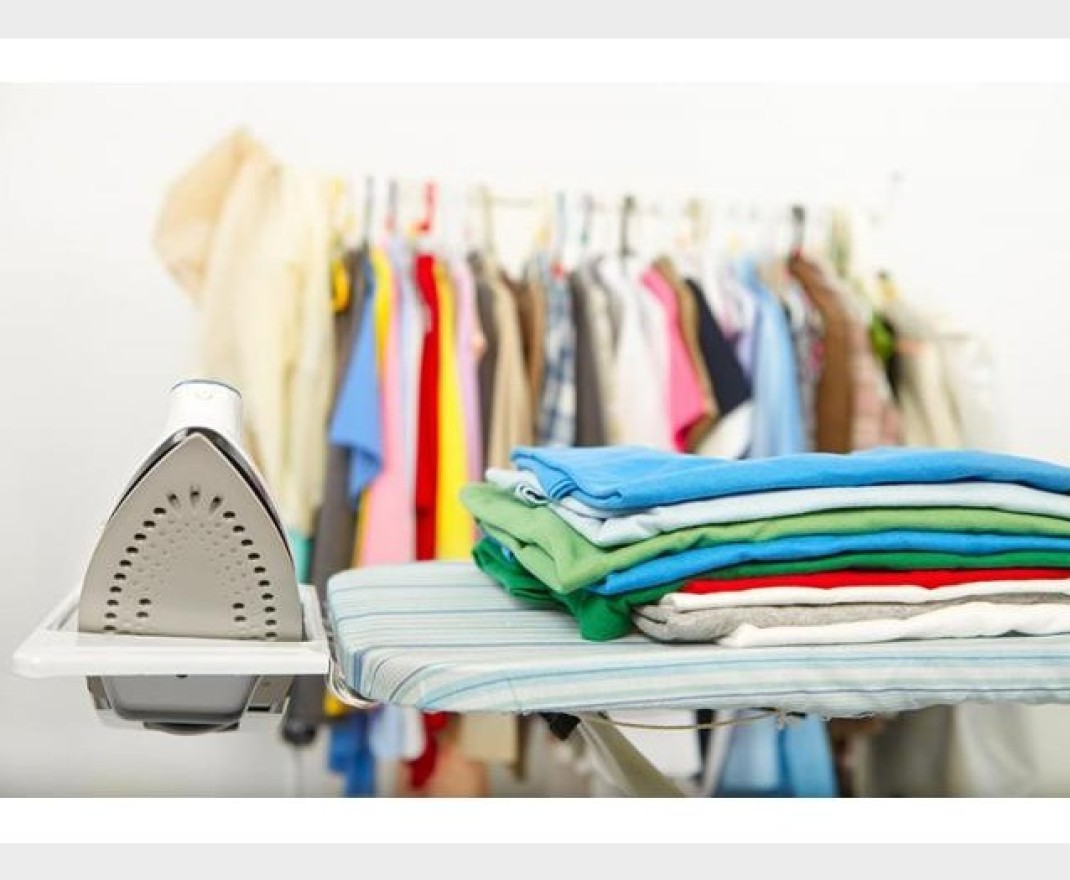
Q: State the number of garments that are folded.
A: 9